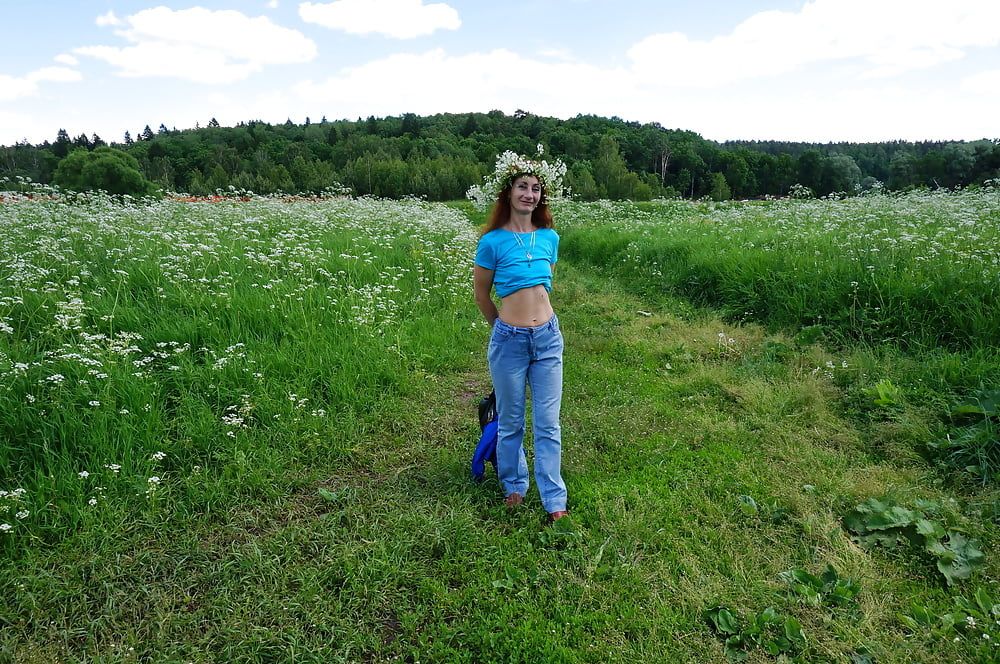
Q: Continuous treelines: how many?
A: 1